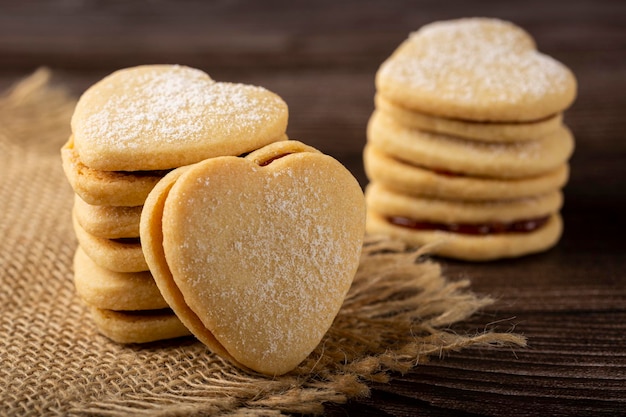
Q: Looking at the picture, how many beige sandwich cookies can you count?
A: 7